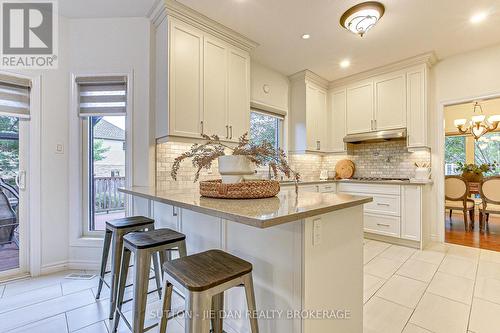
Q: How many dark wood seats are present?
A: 3